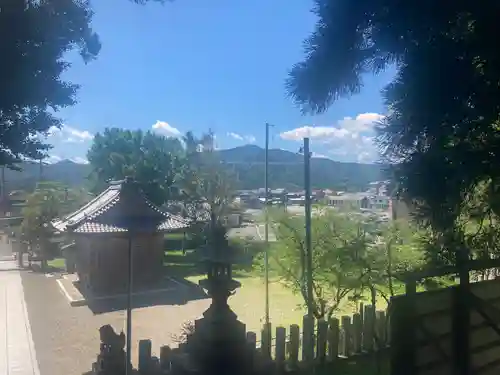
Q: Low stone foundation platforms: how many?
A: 1